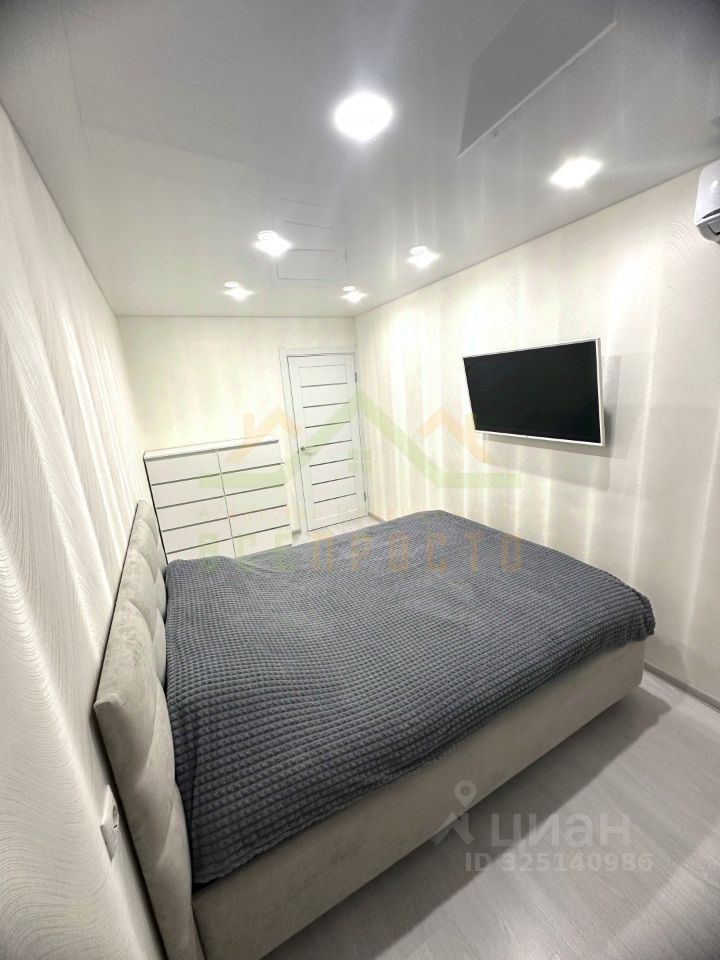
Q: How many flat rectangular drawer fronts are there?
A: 10